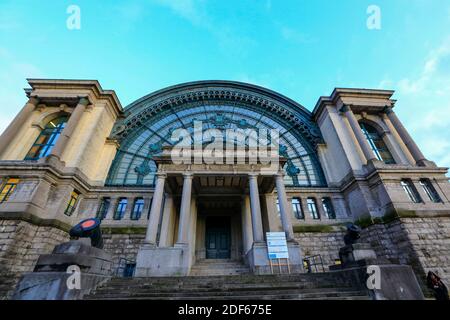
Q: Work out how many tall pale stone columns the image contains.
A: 8